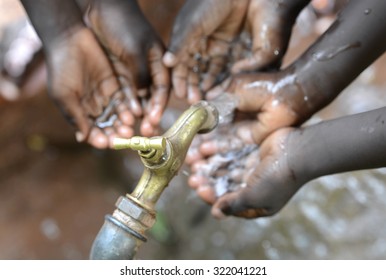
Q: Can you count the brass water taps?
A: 1